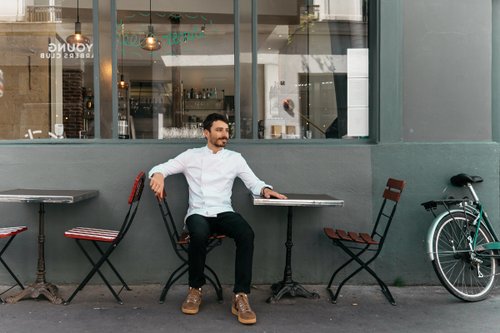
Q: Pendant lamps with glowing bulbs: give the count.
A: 3